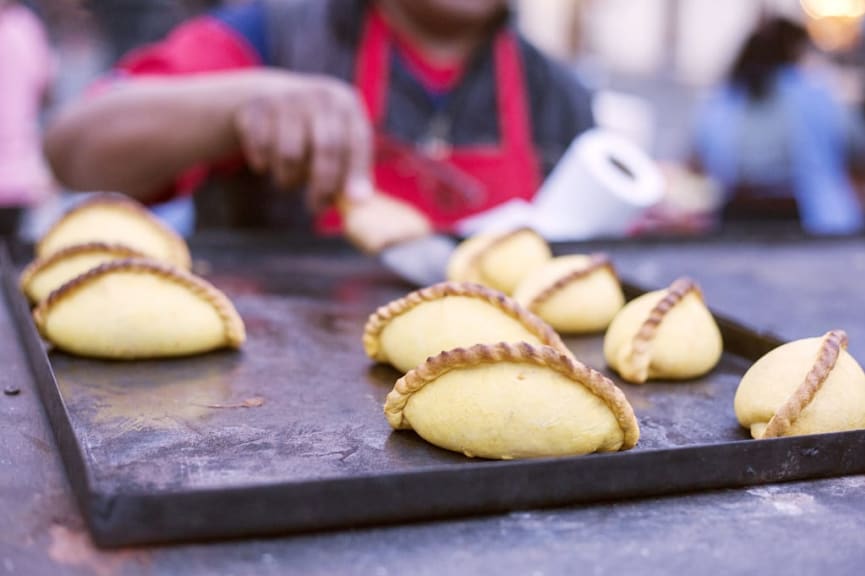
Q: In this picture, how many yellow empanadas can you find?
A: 9